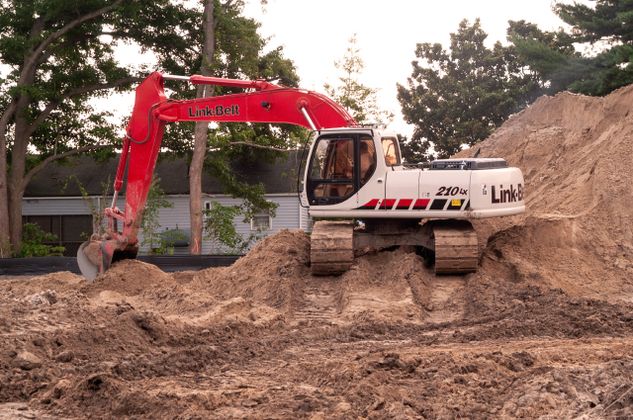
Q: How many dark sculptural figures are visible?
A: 0